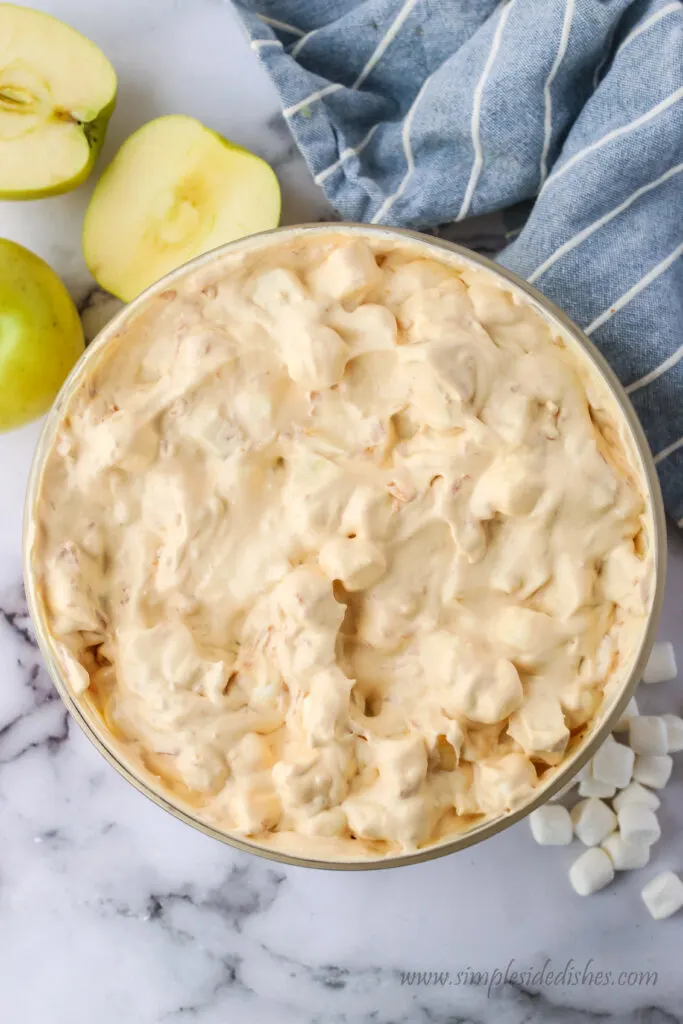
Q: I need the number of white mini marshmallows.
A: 14